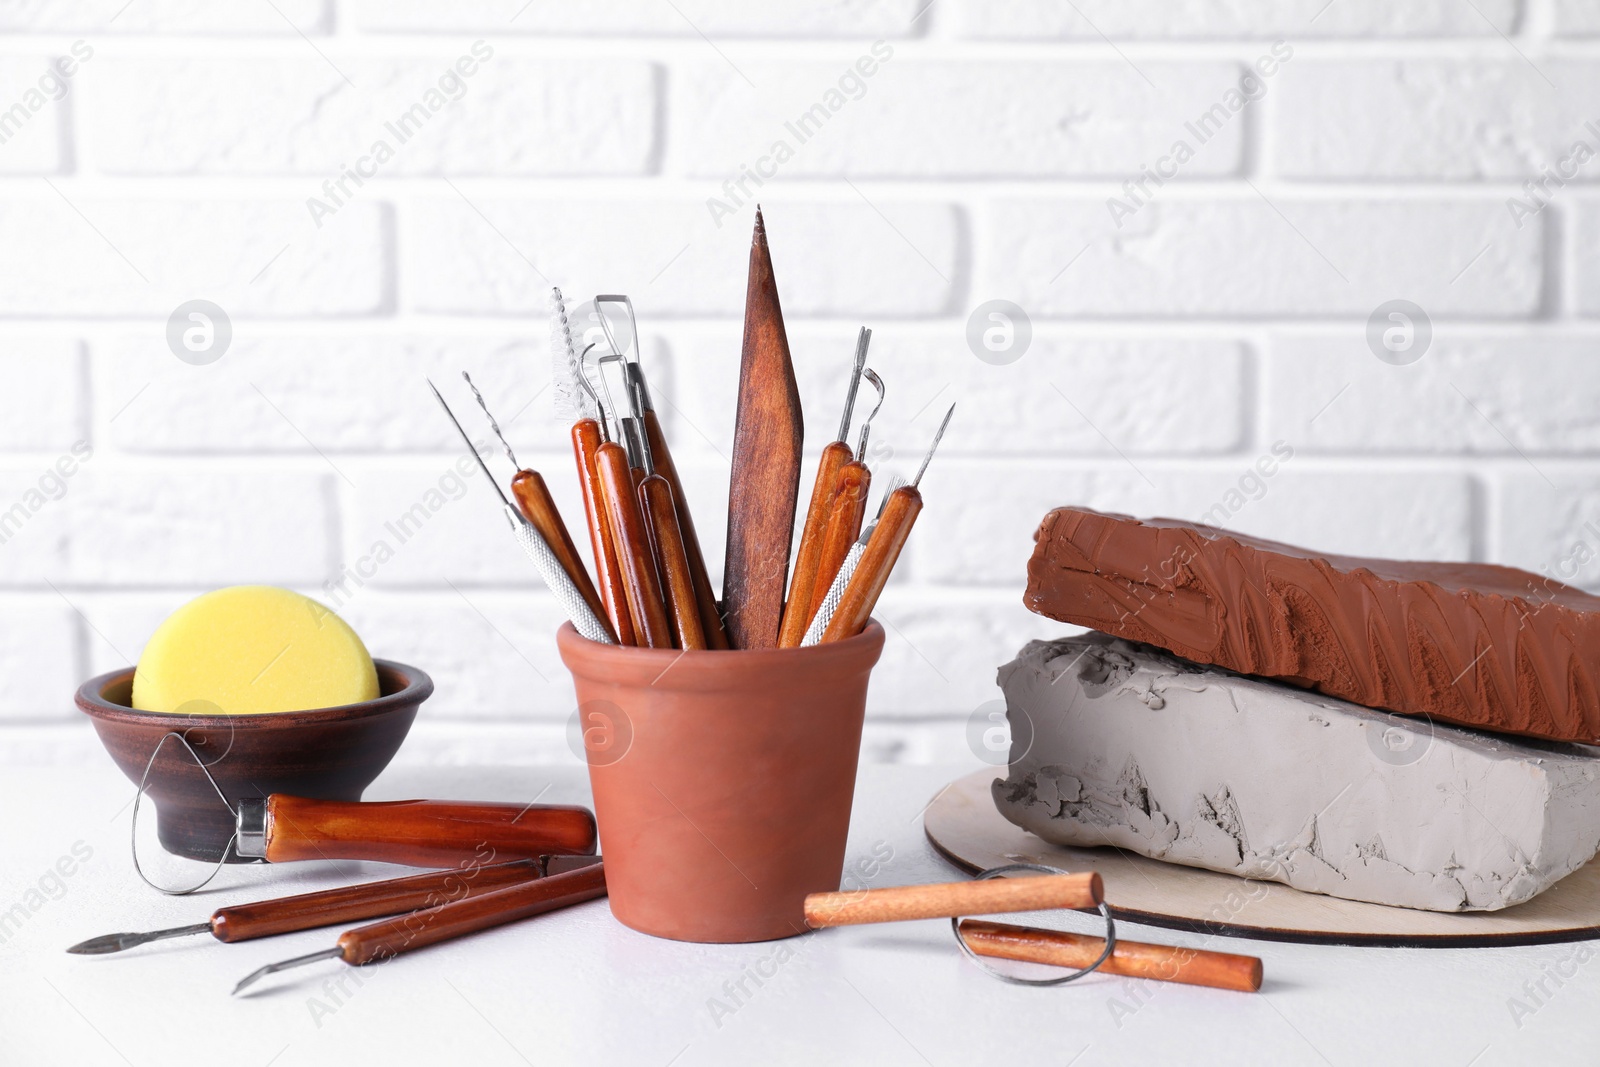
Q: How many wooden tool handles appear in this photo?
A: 14